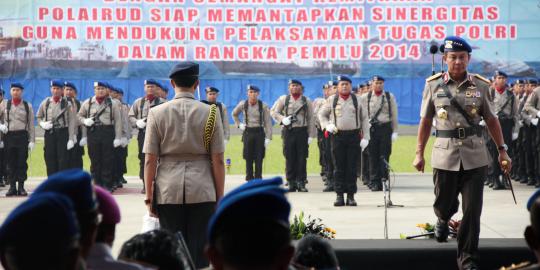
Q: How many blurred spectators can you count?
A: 7